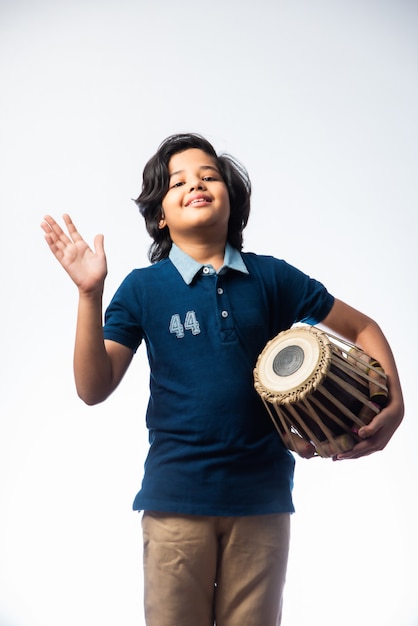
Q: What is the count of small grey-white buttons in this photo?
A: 3